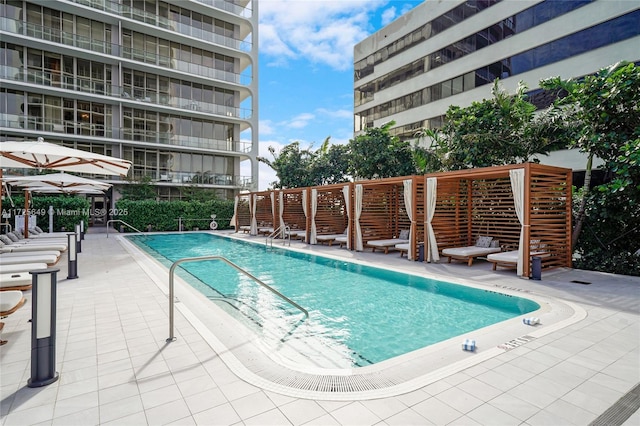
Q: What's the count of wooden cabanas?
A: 6